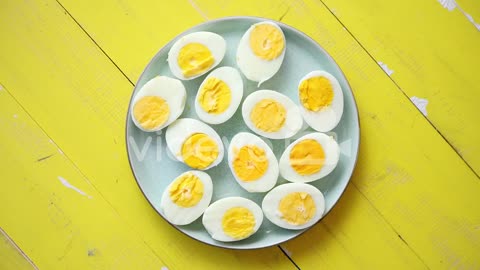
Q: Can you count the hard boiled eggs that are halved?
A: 12